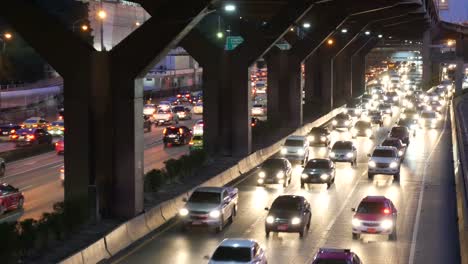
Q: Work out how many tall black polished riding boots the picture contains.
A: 0